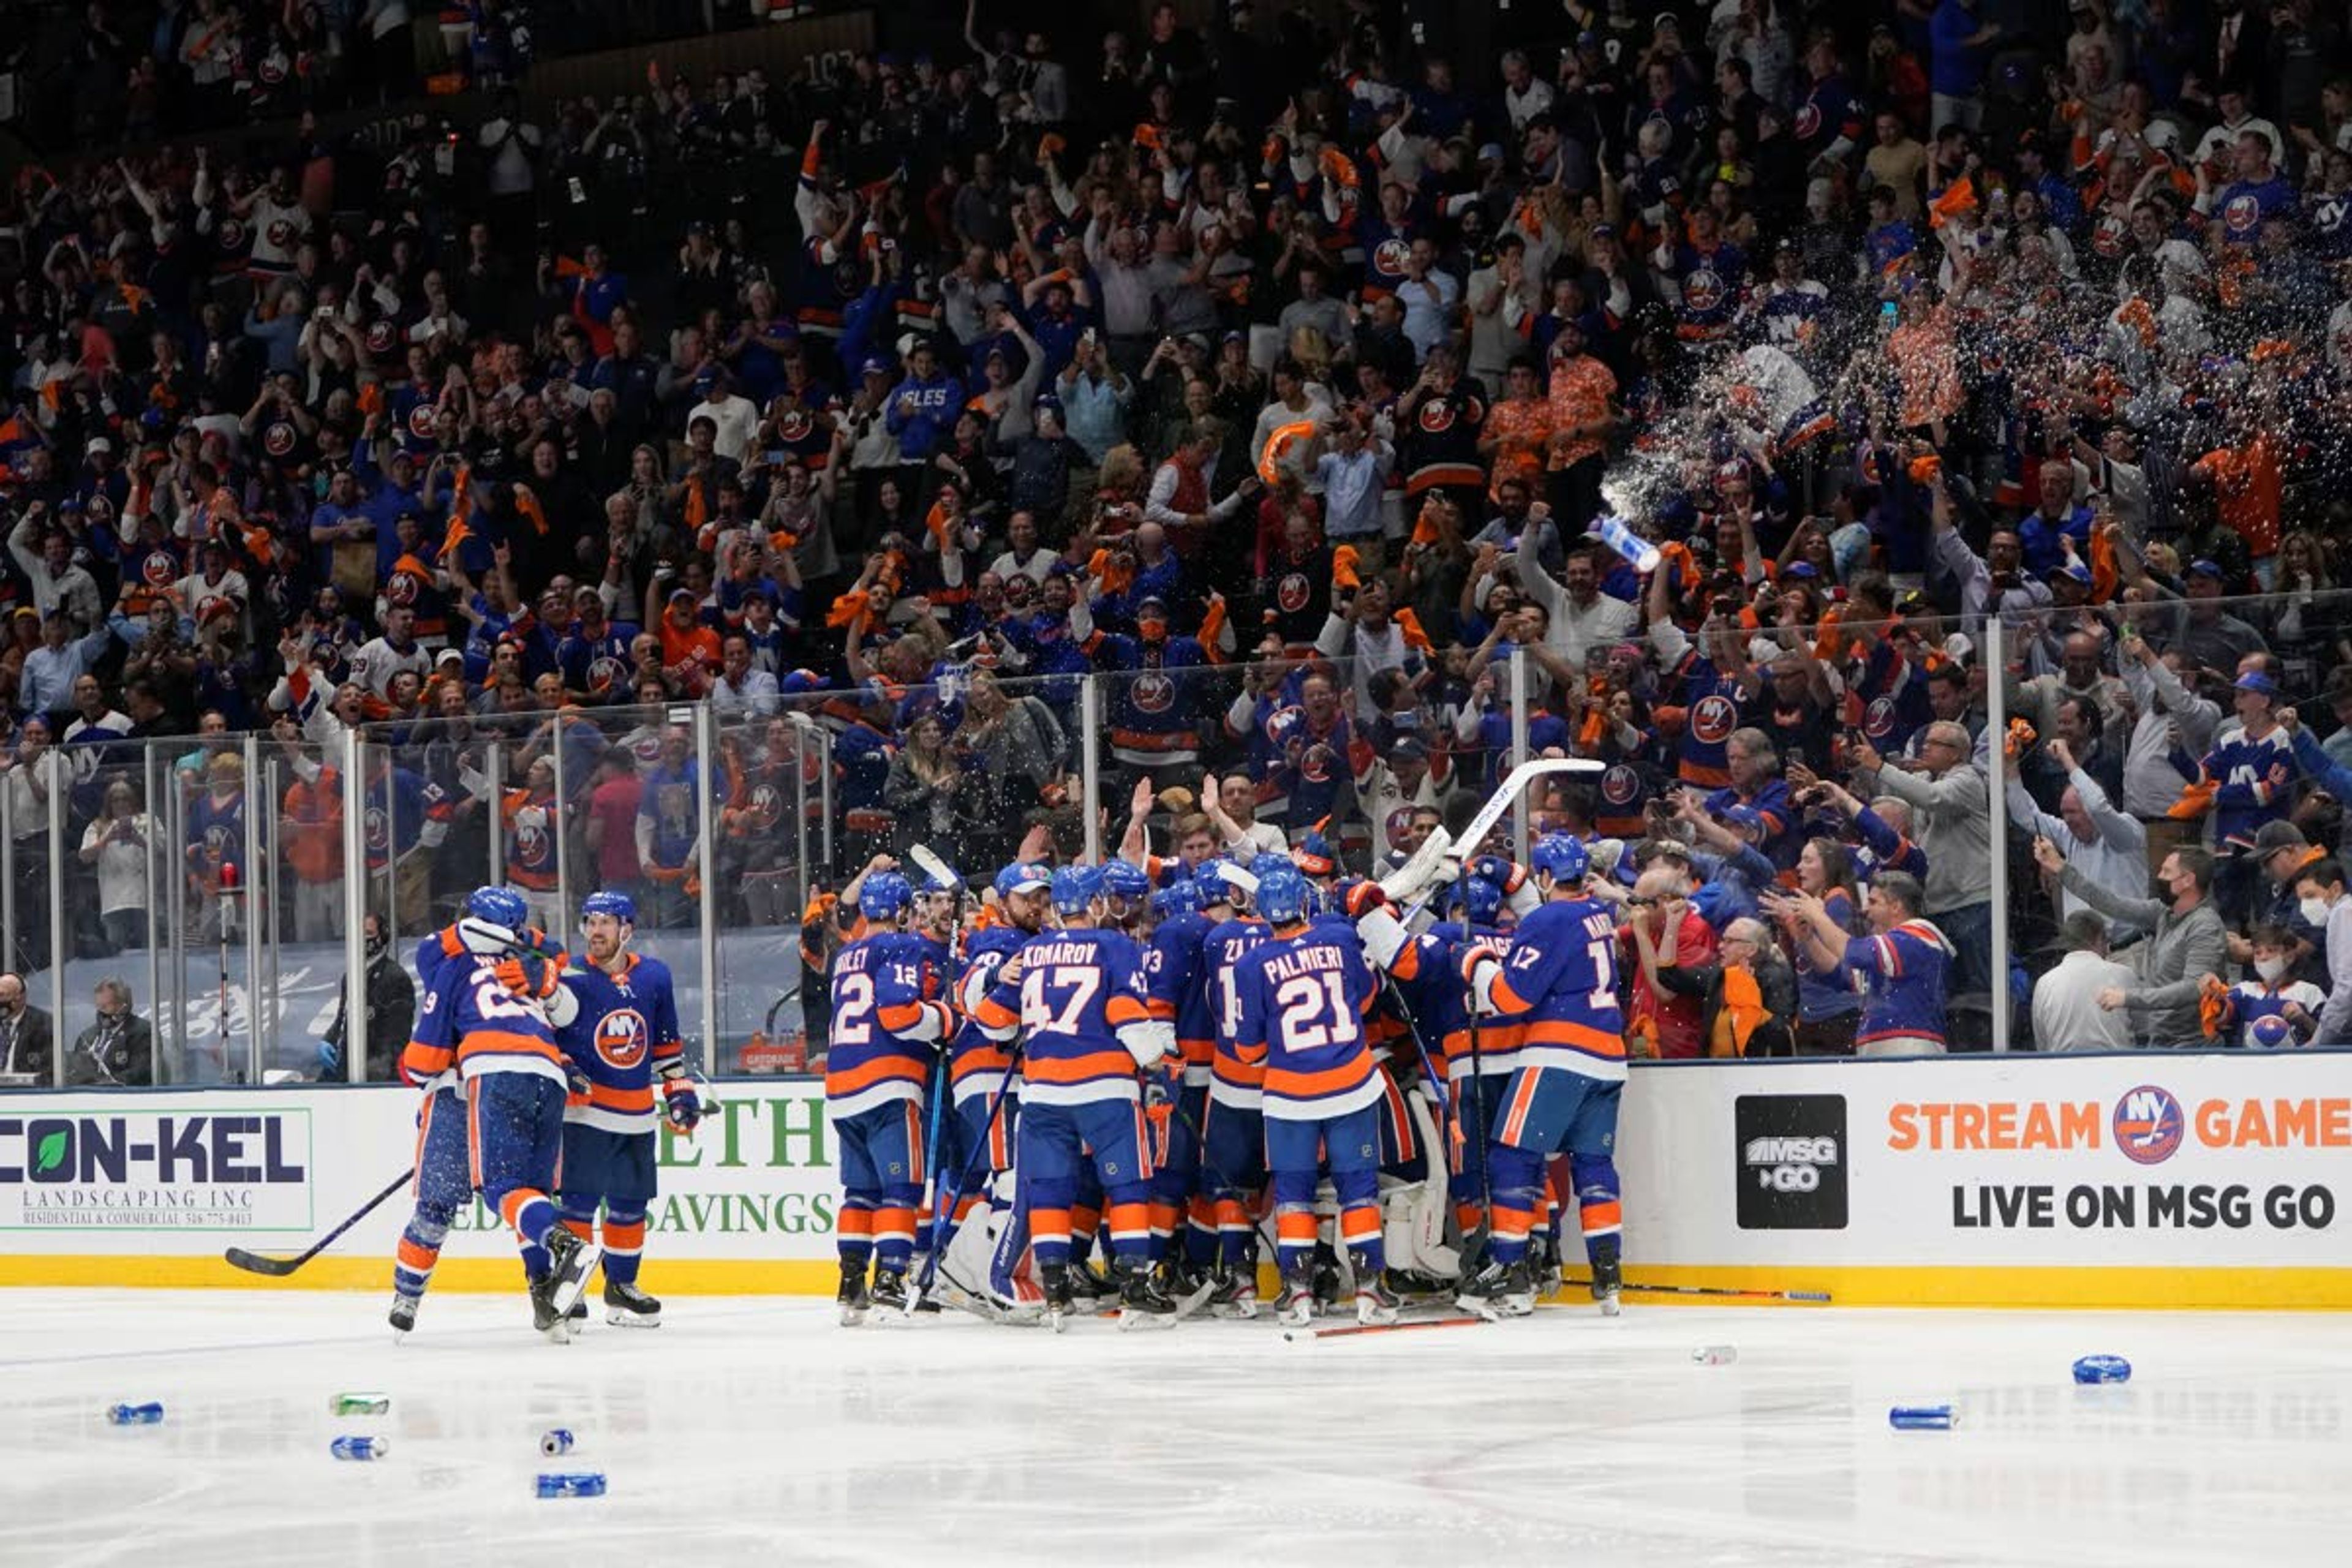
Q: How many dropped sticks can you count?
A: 2